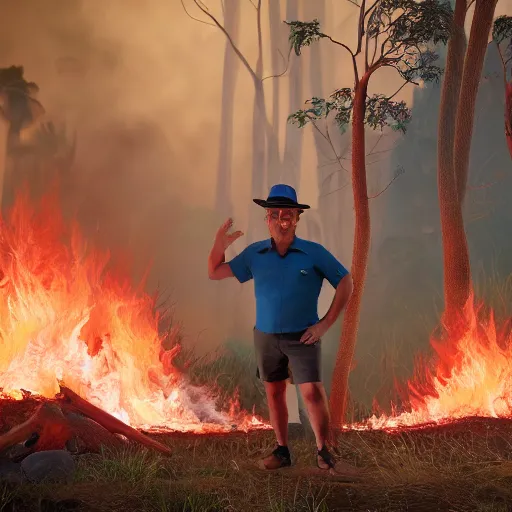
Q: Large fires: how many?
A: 2